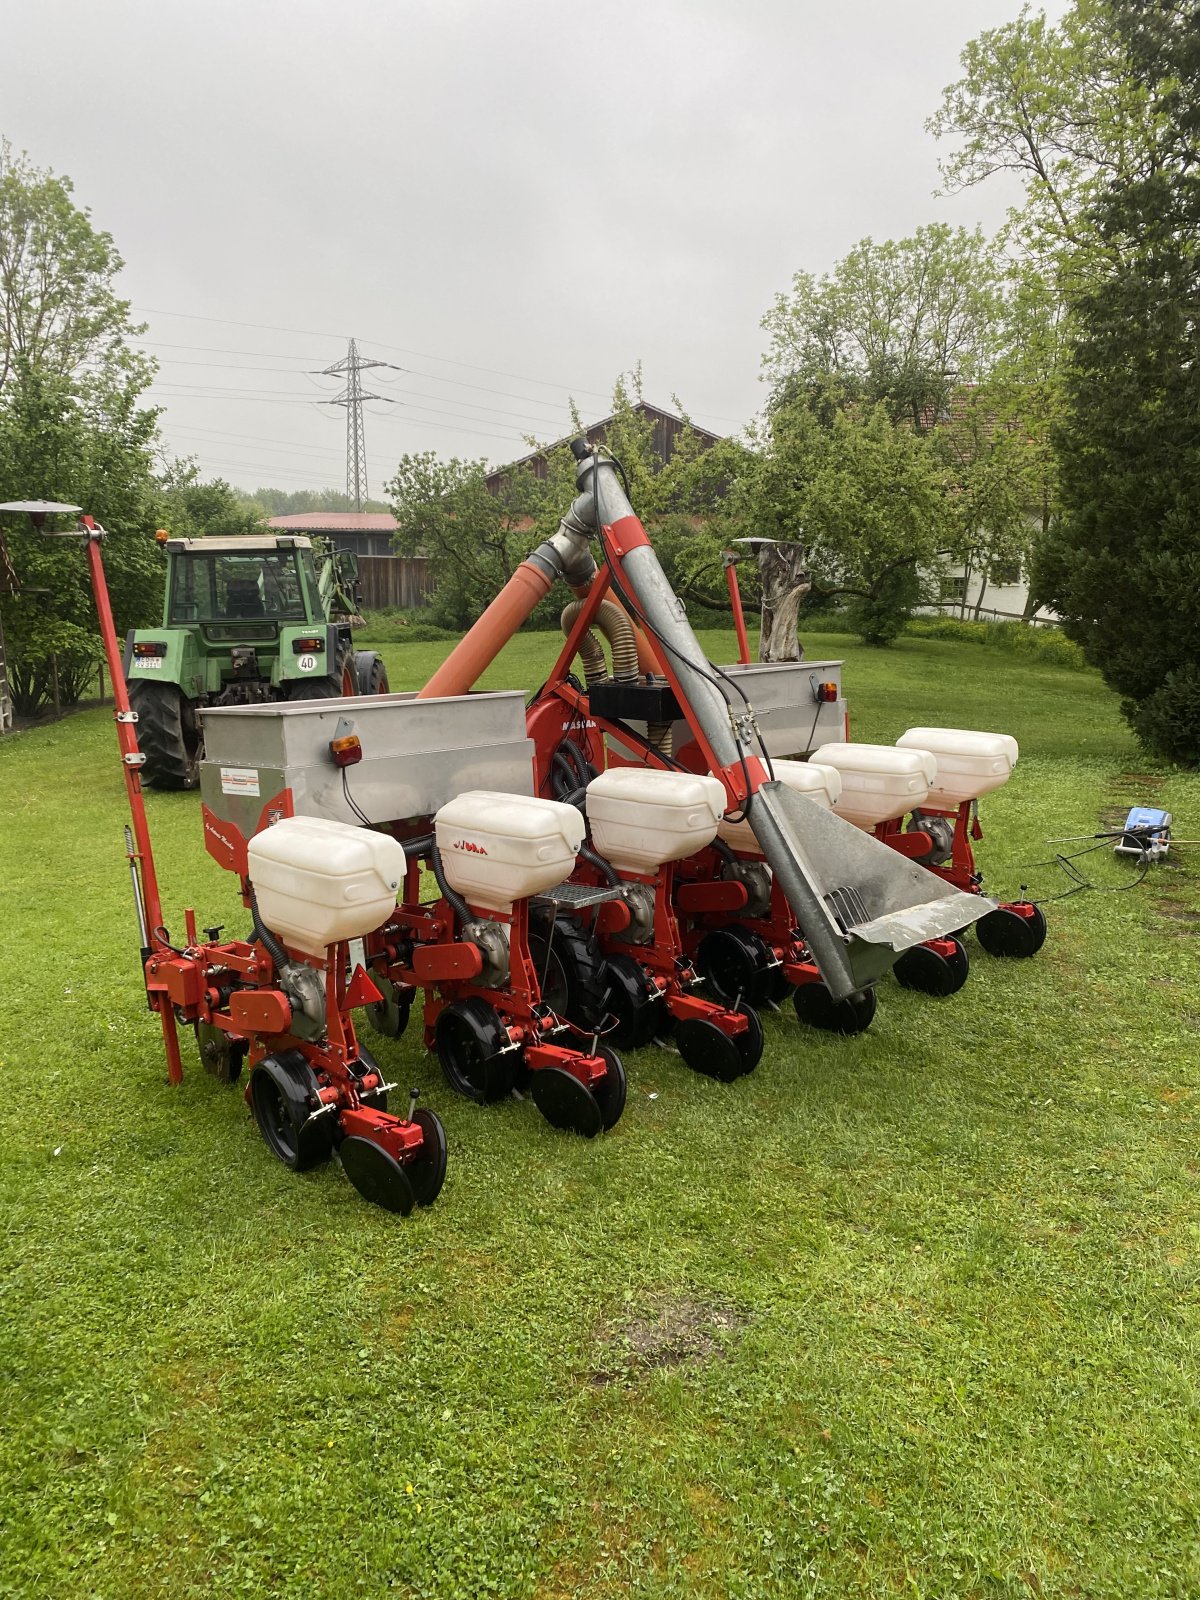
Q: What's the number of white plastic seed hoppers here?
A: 6